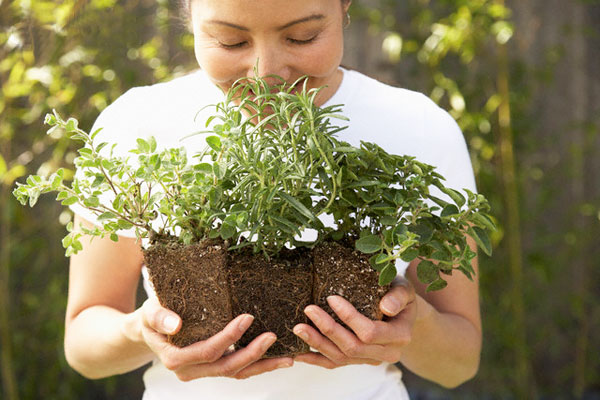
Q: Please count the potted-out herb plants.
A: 3